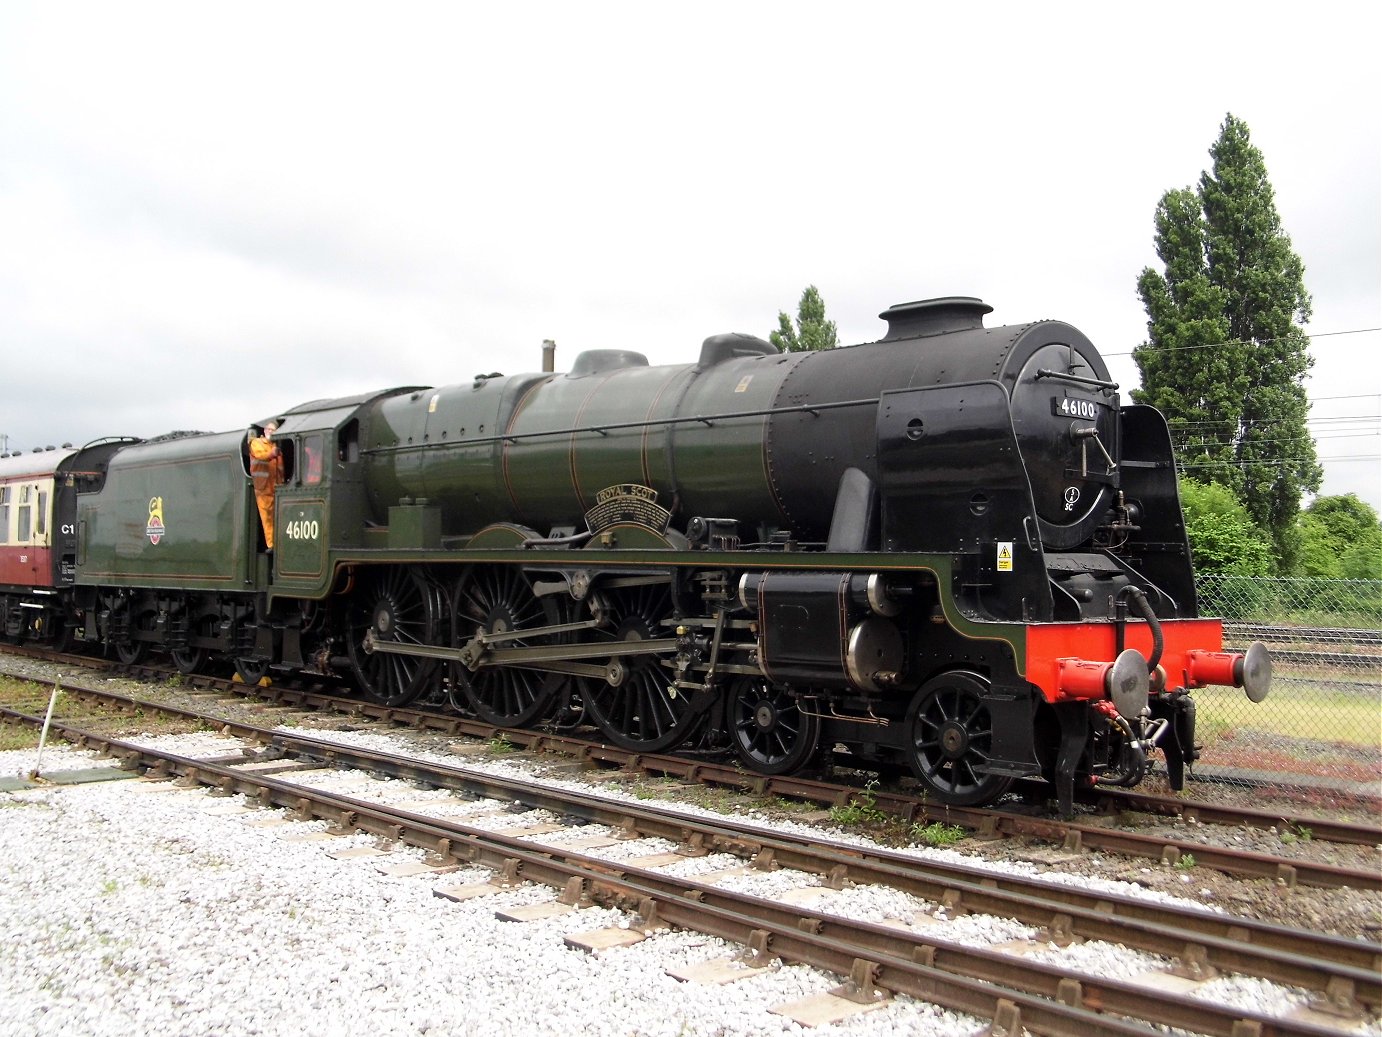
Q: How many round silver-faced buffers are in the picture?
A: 2